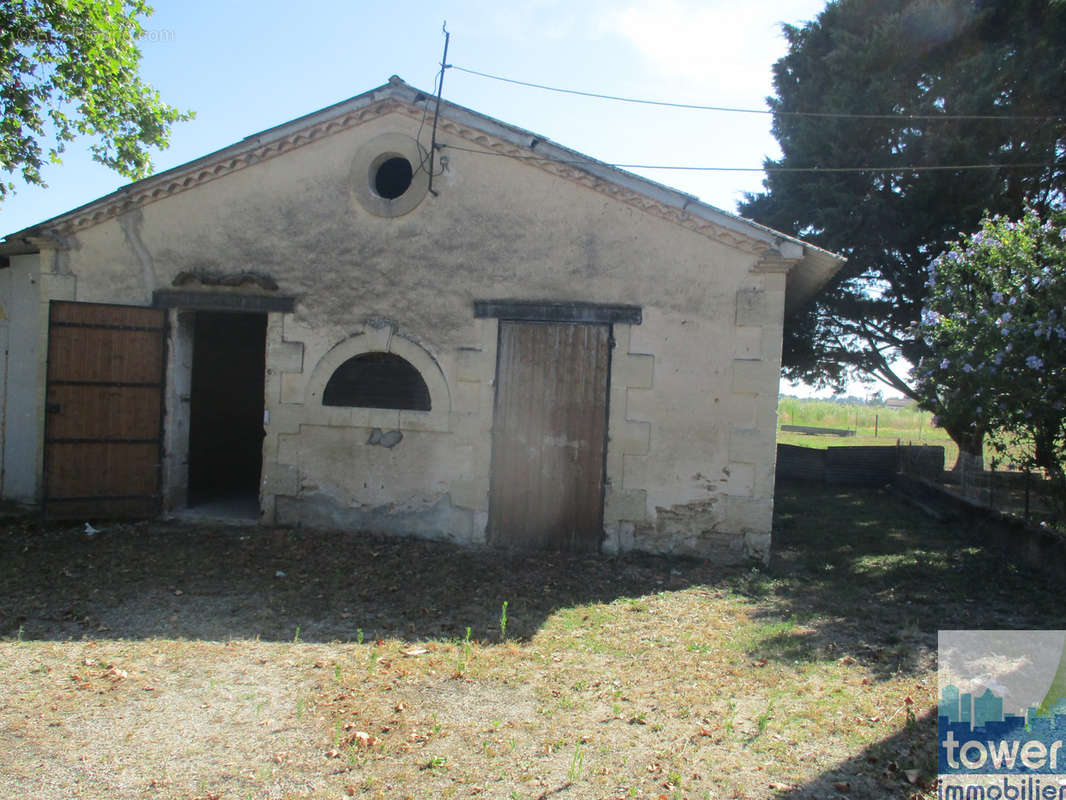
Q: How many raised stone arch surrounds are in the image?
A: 1